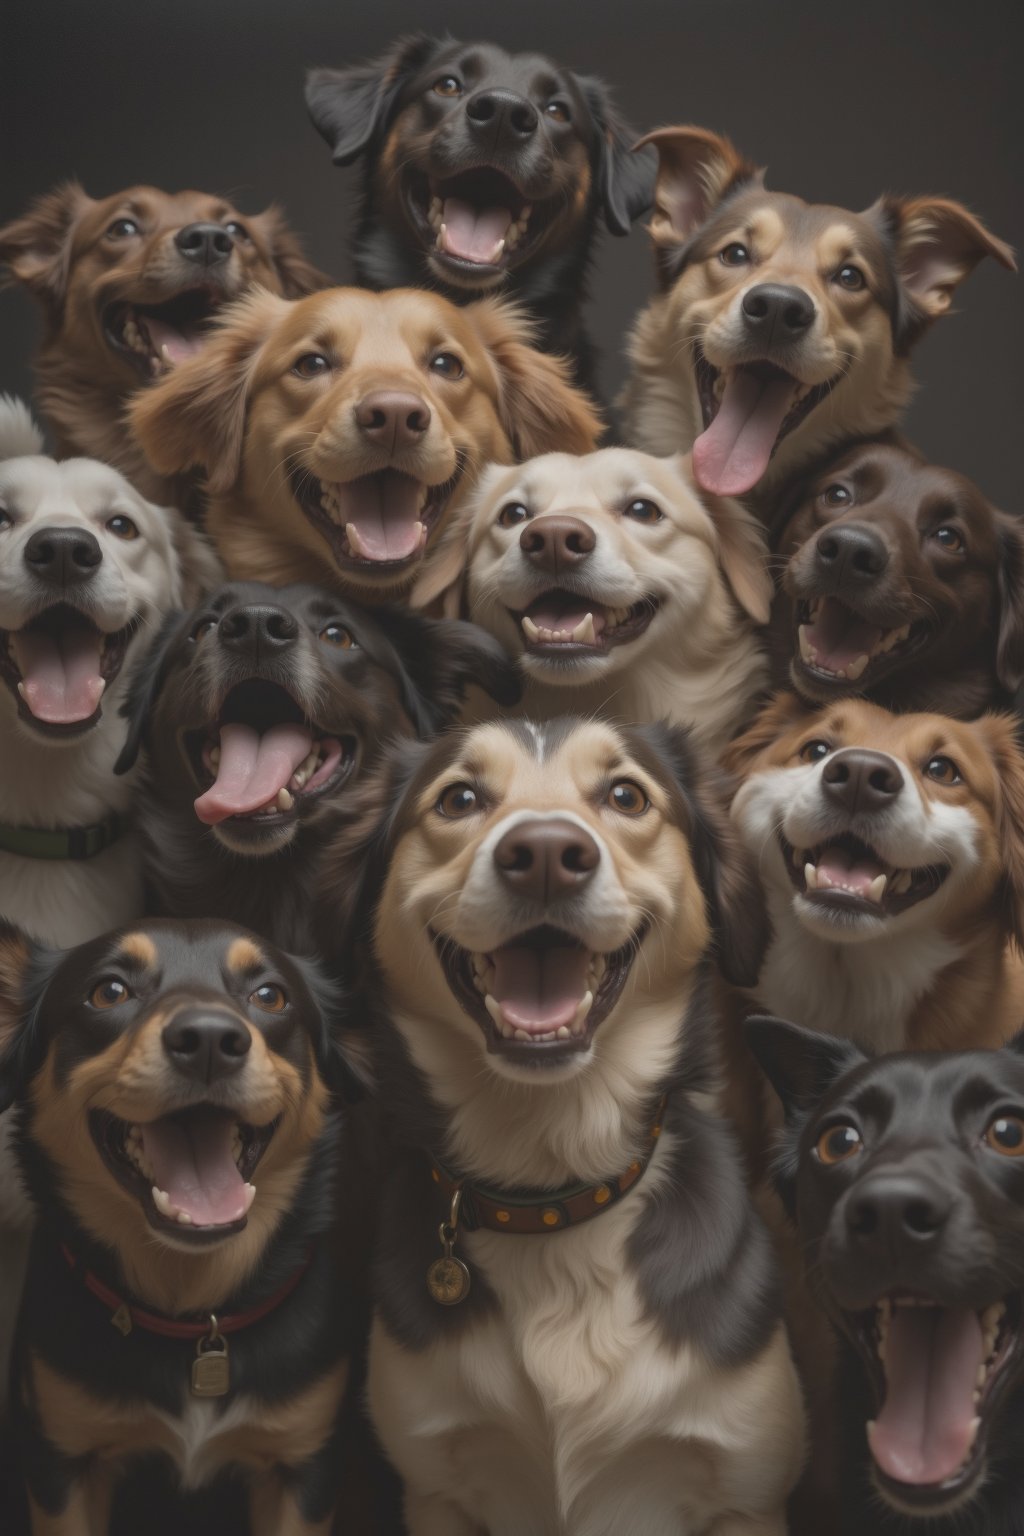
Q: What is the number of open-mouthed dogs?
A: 12